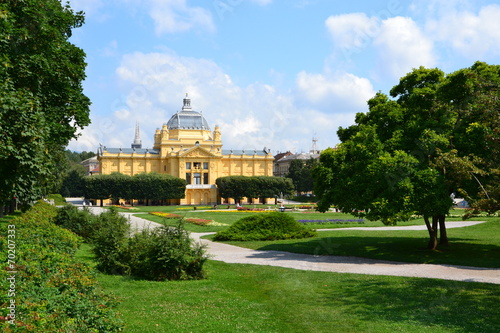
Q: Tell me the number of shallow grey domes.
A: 1